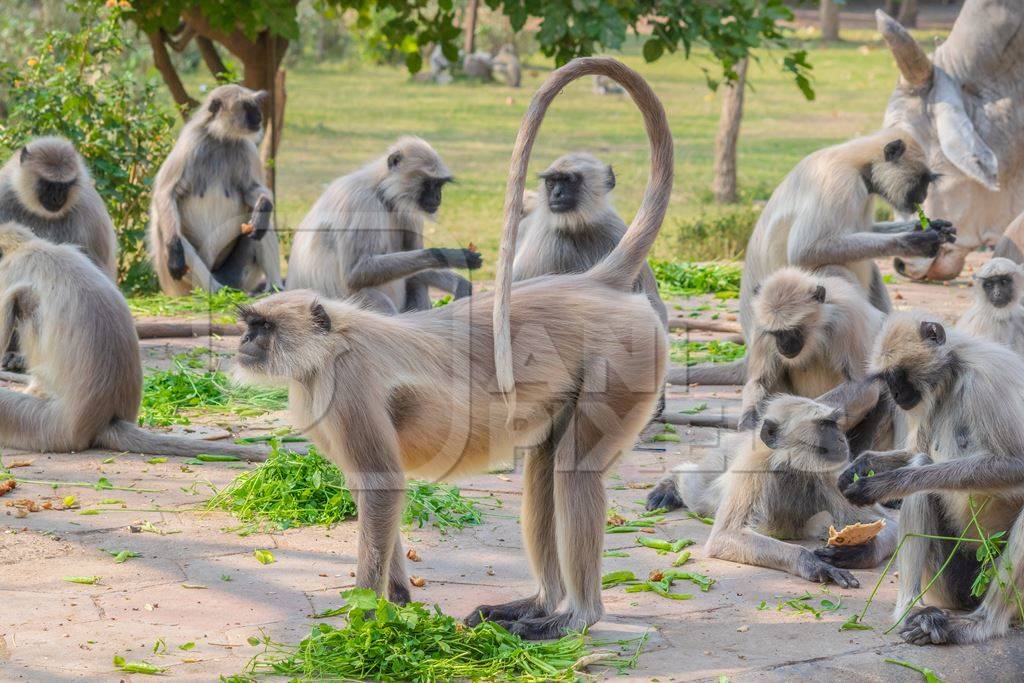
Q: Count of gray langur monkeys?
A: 11